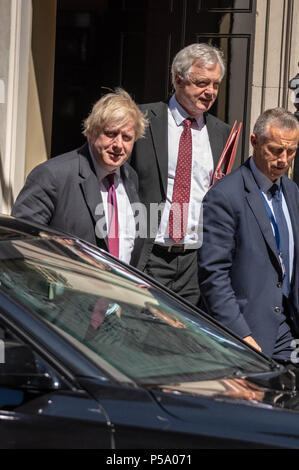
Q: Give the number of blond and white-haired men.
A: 2